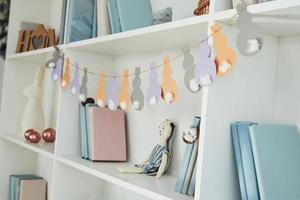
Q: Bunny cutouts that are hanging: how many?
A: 15